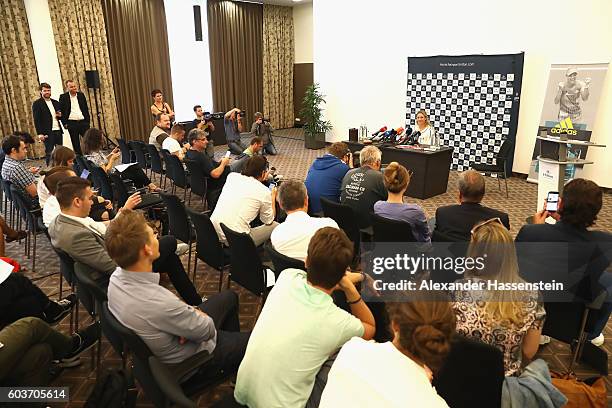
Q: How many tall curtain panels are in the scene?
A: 5